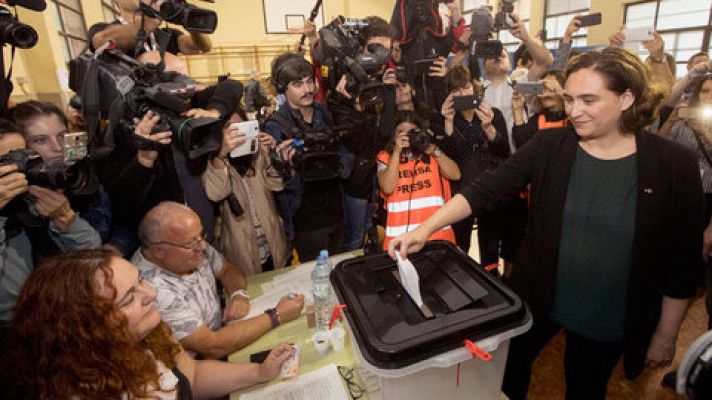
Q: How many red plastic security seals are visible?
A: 3